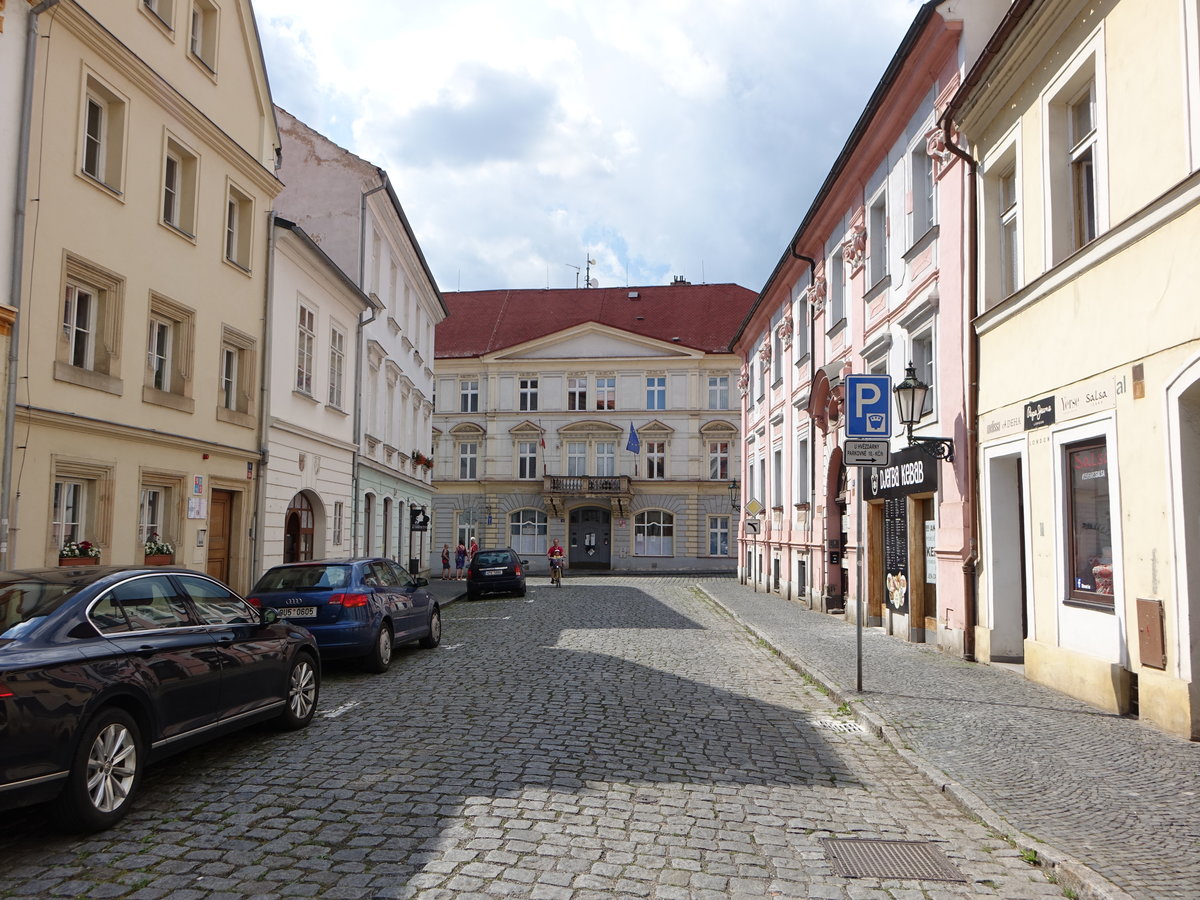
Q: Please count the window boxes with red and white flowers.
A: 2